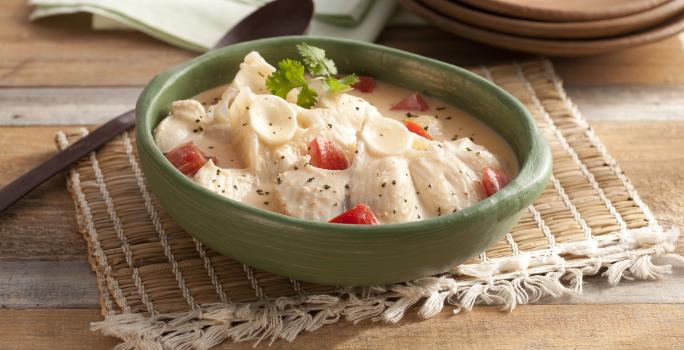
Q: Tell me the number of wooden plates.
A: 3